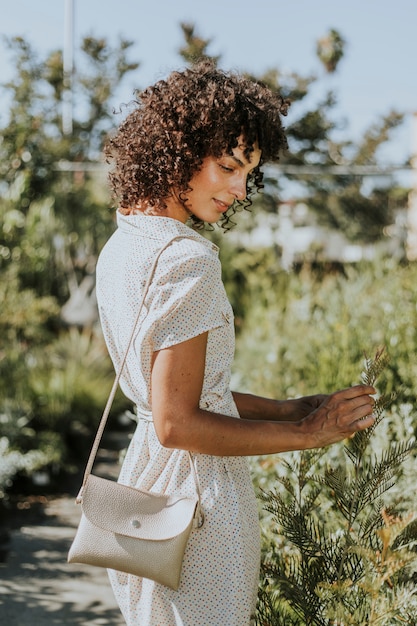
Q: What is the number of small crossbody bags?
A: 1